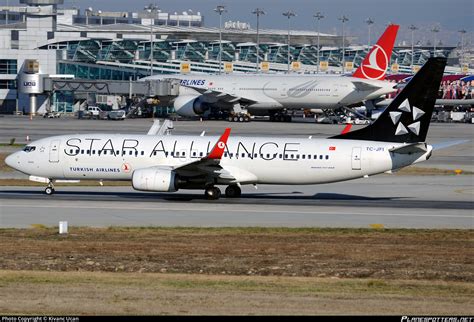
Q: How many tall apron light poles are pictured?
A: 10